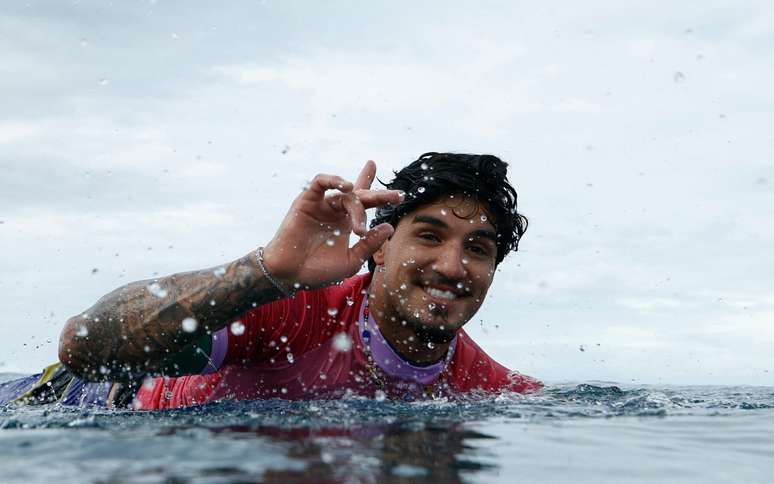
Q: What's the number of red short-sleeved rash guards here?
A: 1